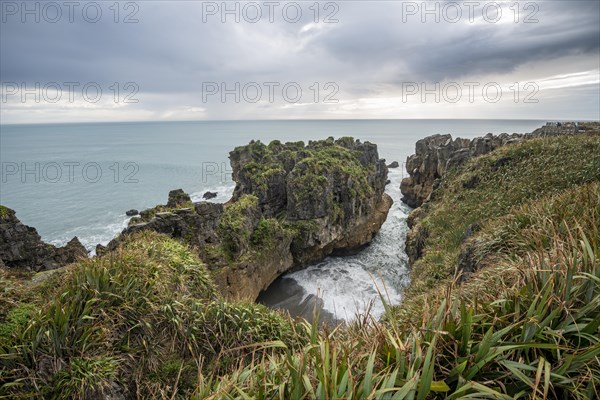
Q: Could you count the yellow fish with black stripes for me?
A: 0